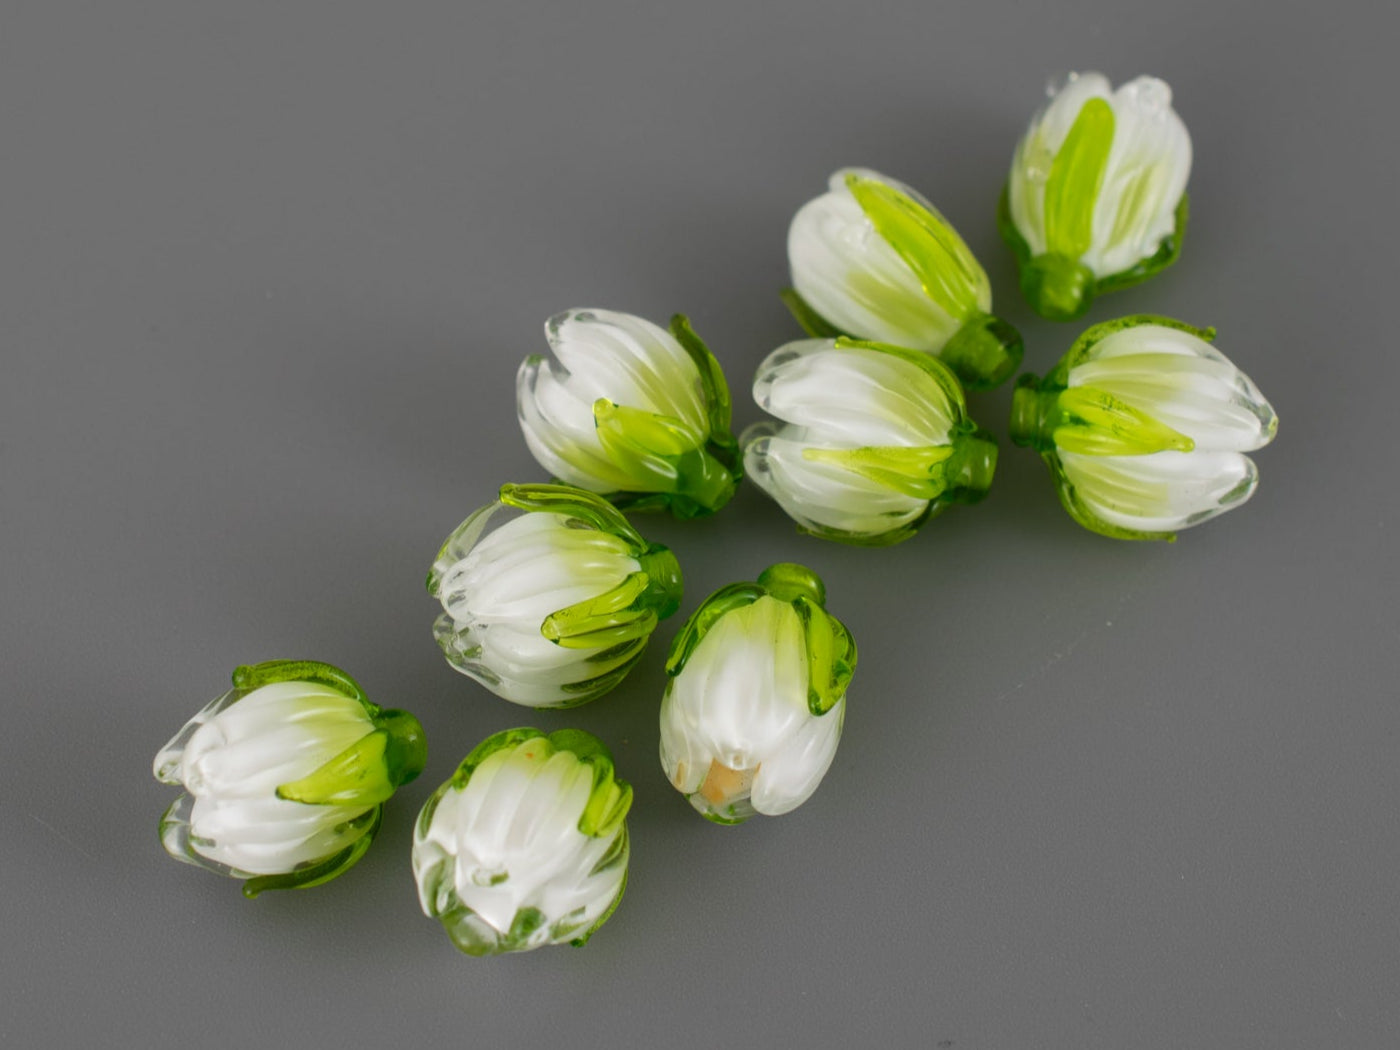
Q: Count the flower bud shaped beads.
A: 9